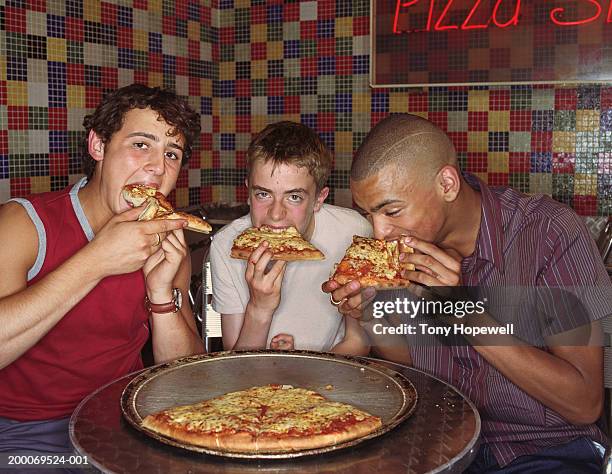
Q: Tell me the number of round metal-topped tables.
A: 1